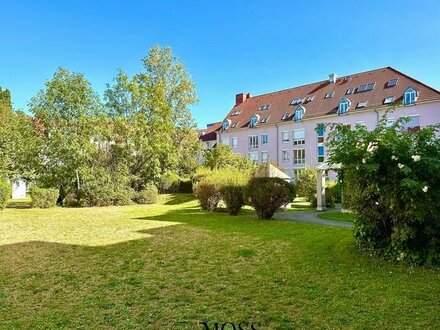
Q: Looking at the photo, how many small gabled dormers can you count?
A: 5